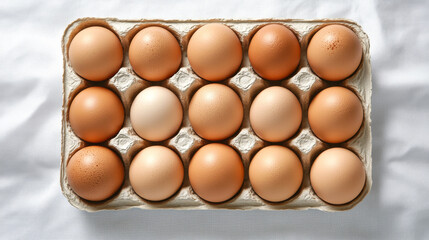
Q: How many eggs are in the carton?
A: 15